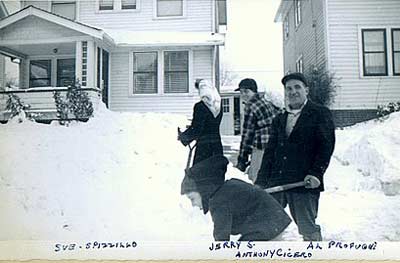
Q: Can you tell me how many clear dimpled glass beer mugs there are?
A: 0